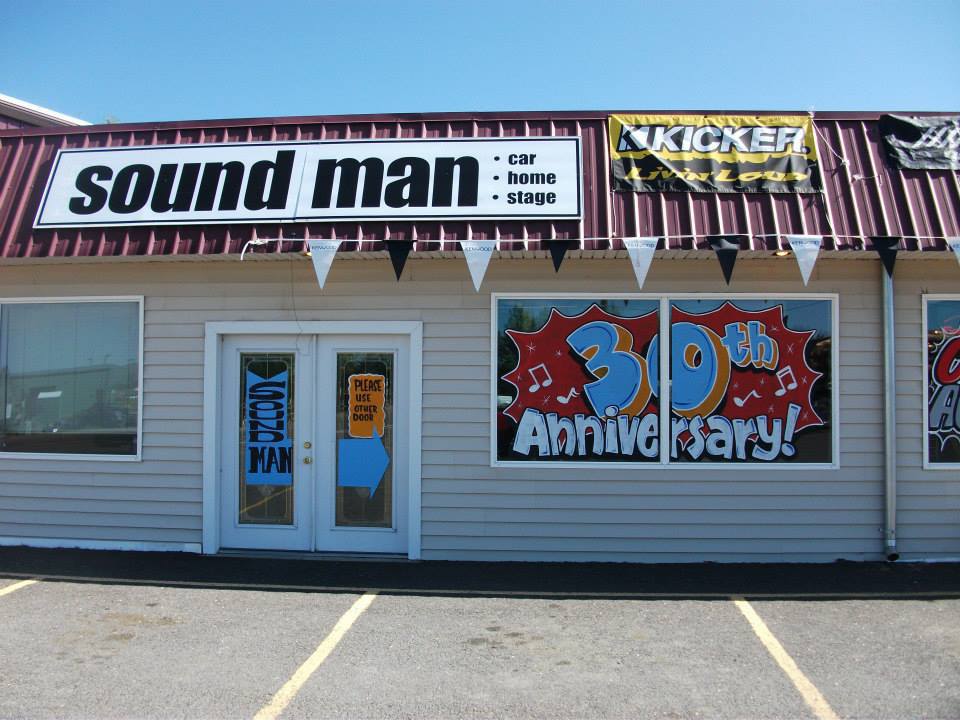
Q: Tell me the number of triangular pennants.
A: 9